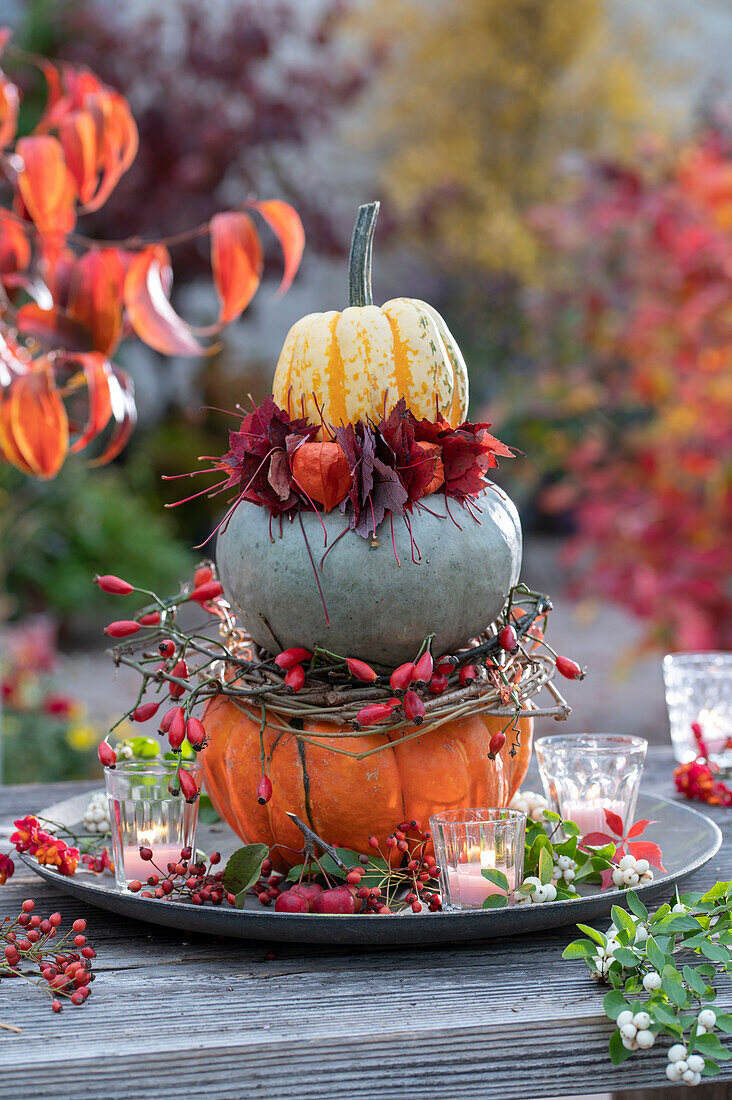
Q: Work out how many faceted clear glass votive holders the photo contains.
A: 4